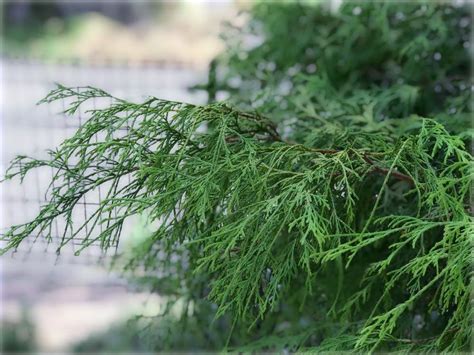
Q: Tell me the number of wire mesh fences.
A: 1